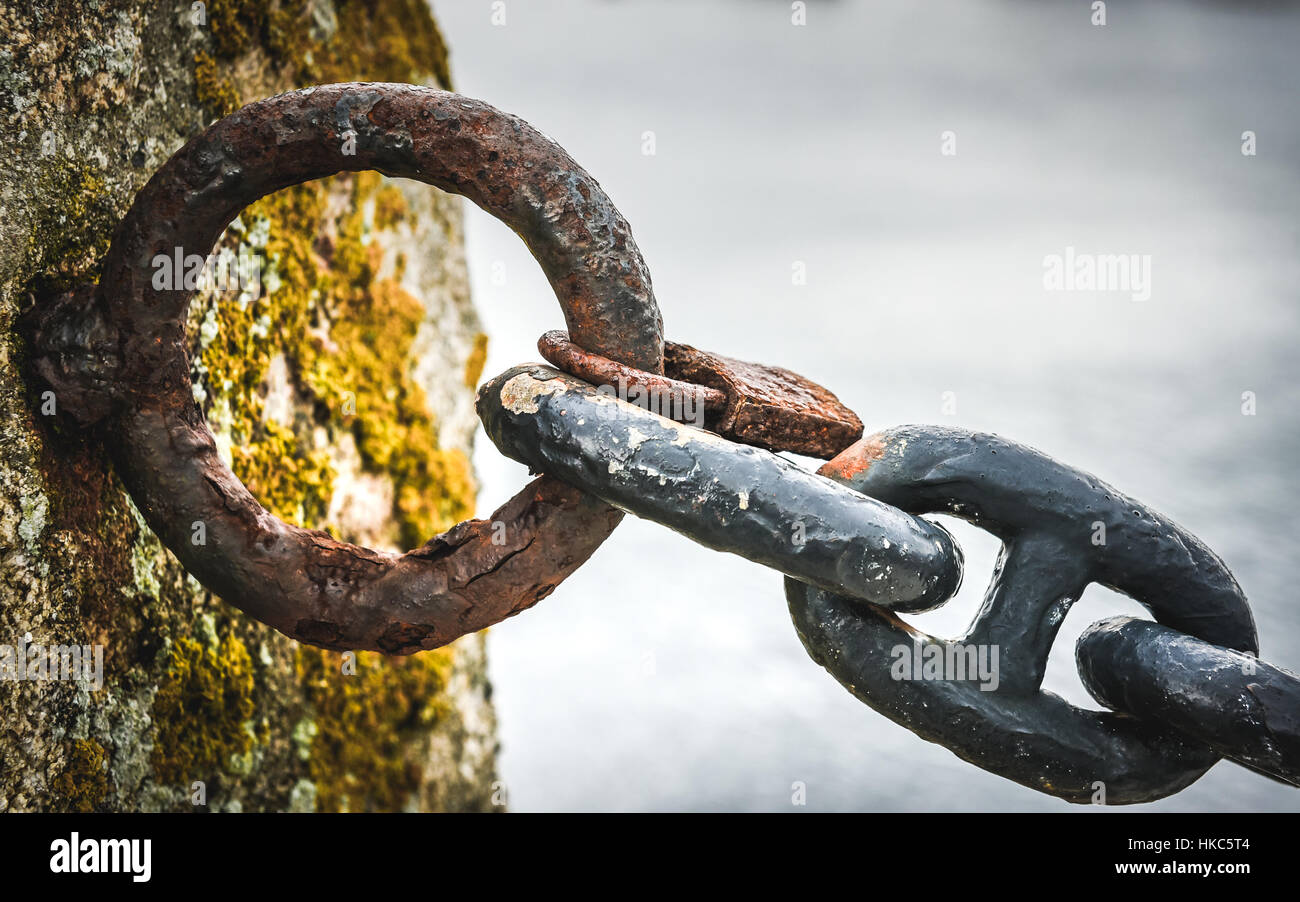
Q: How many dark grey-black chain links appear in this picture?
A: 3